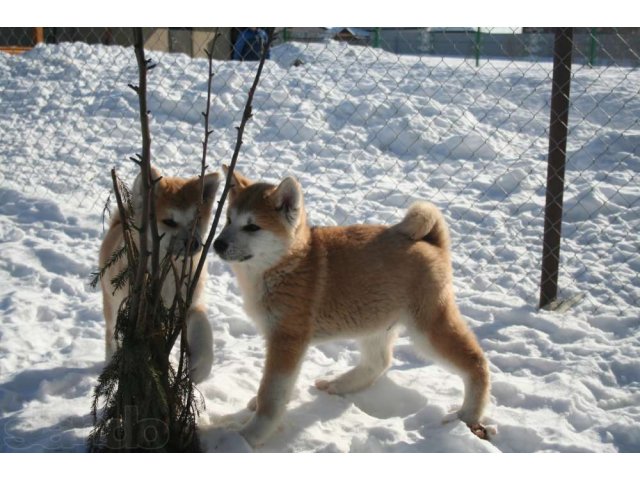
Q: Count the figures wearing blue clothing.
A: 1